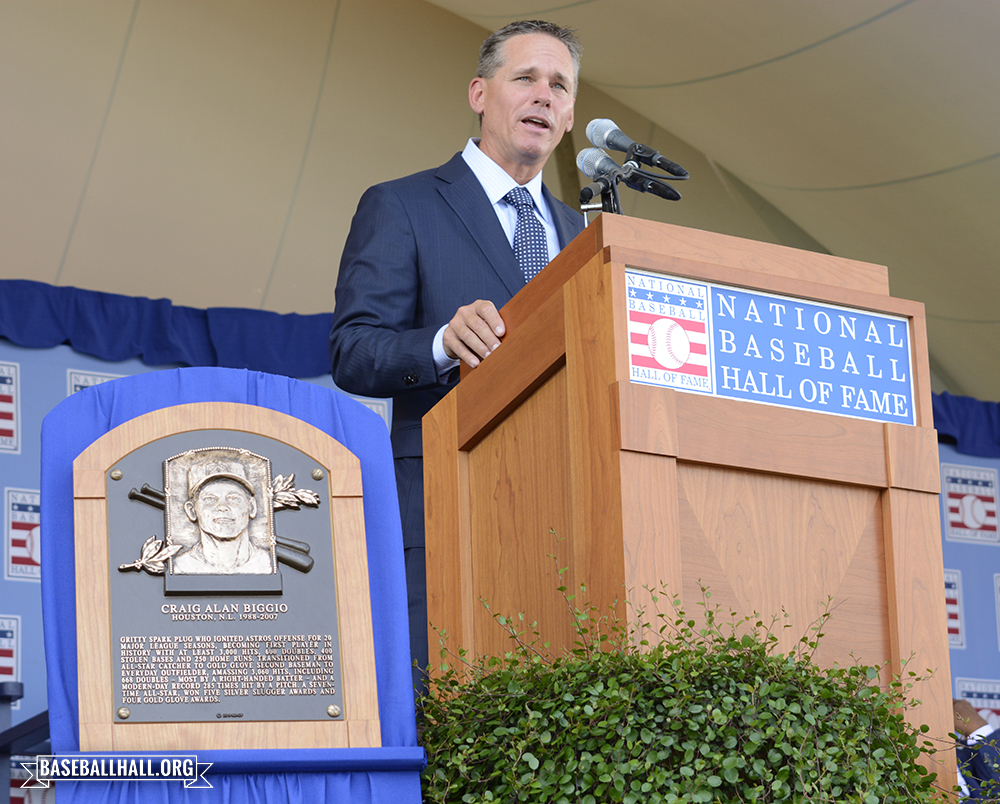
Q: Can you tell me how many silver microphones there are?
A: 2